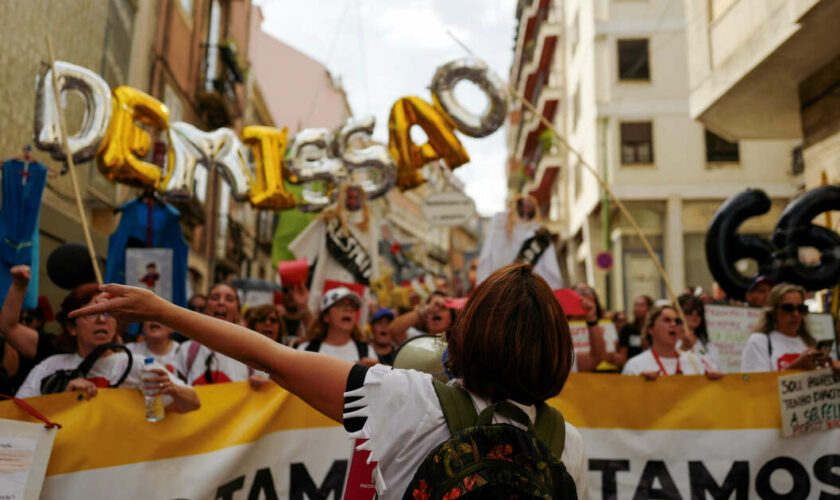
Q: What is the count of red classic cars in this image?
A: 0